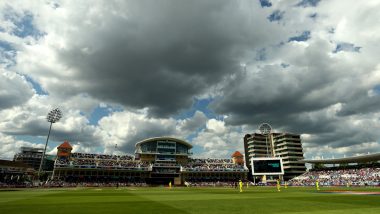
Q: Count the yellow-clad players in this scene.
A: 4